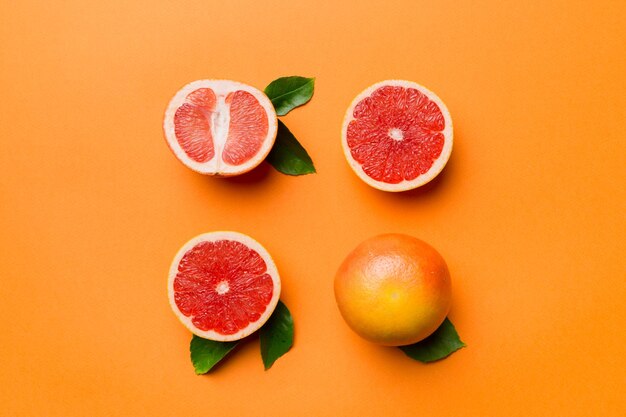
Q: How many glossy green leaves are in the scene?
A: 5